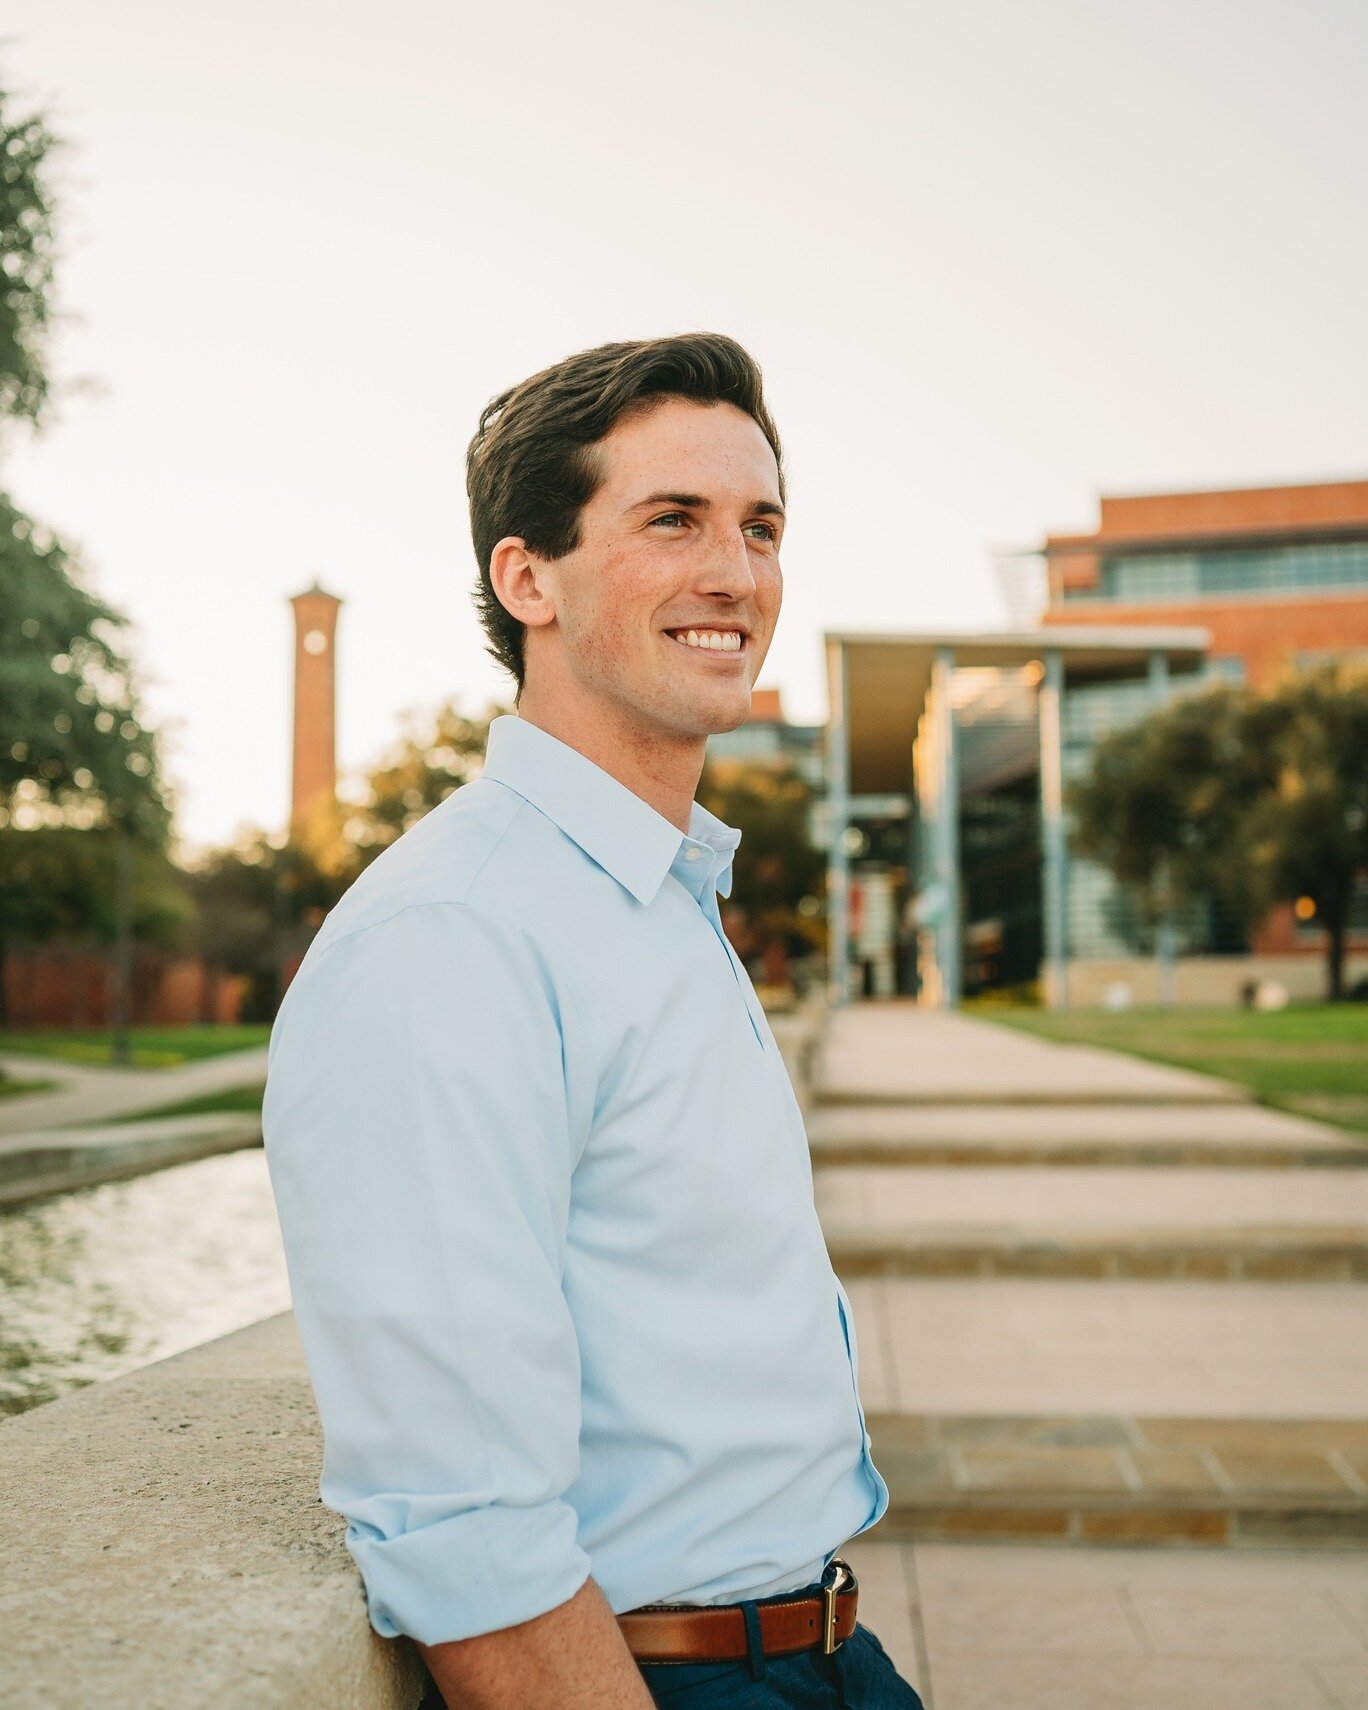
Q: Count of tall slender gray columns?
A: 4